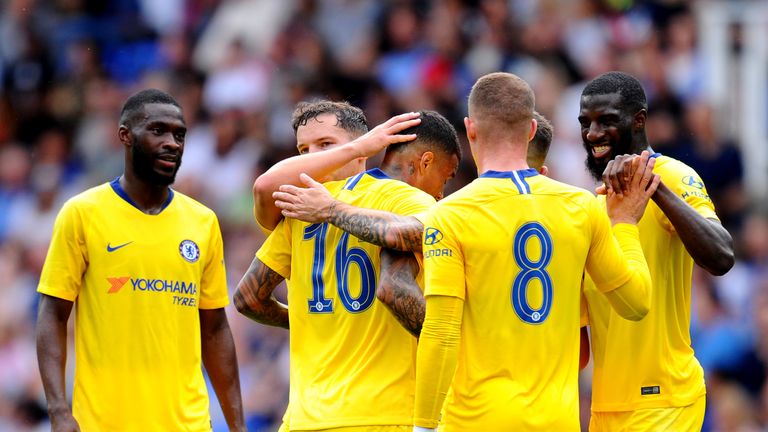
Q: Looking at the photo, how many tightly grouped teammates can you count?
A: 6